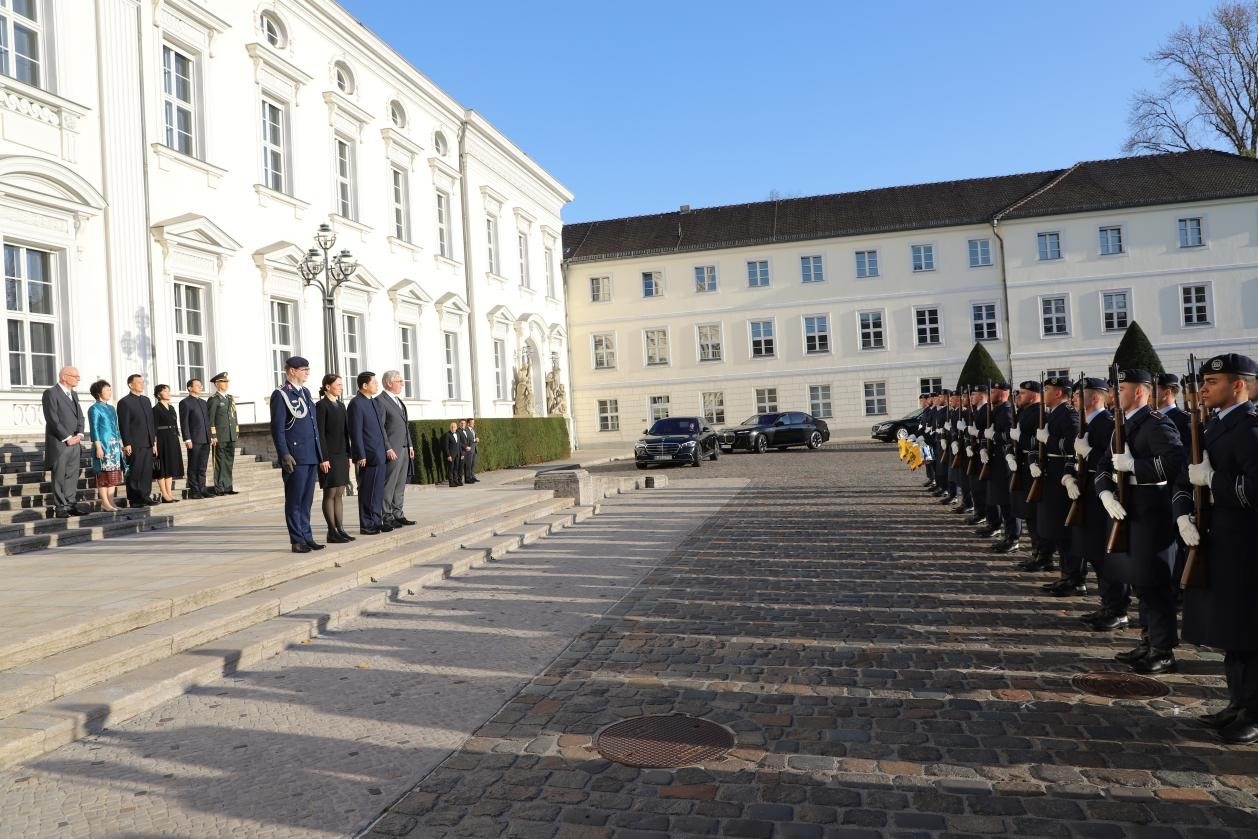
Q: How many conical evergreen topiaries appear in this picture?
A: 2